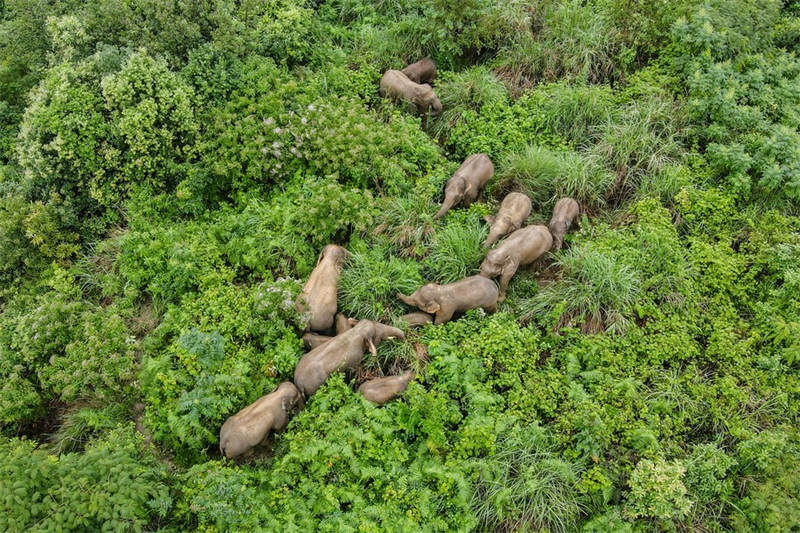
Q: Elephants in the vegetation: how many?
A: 14